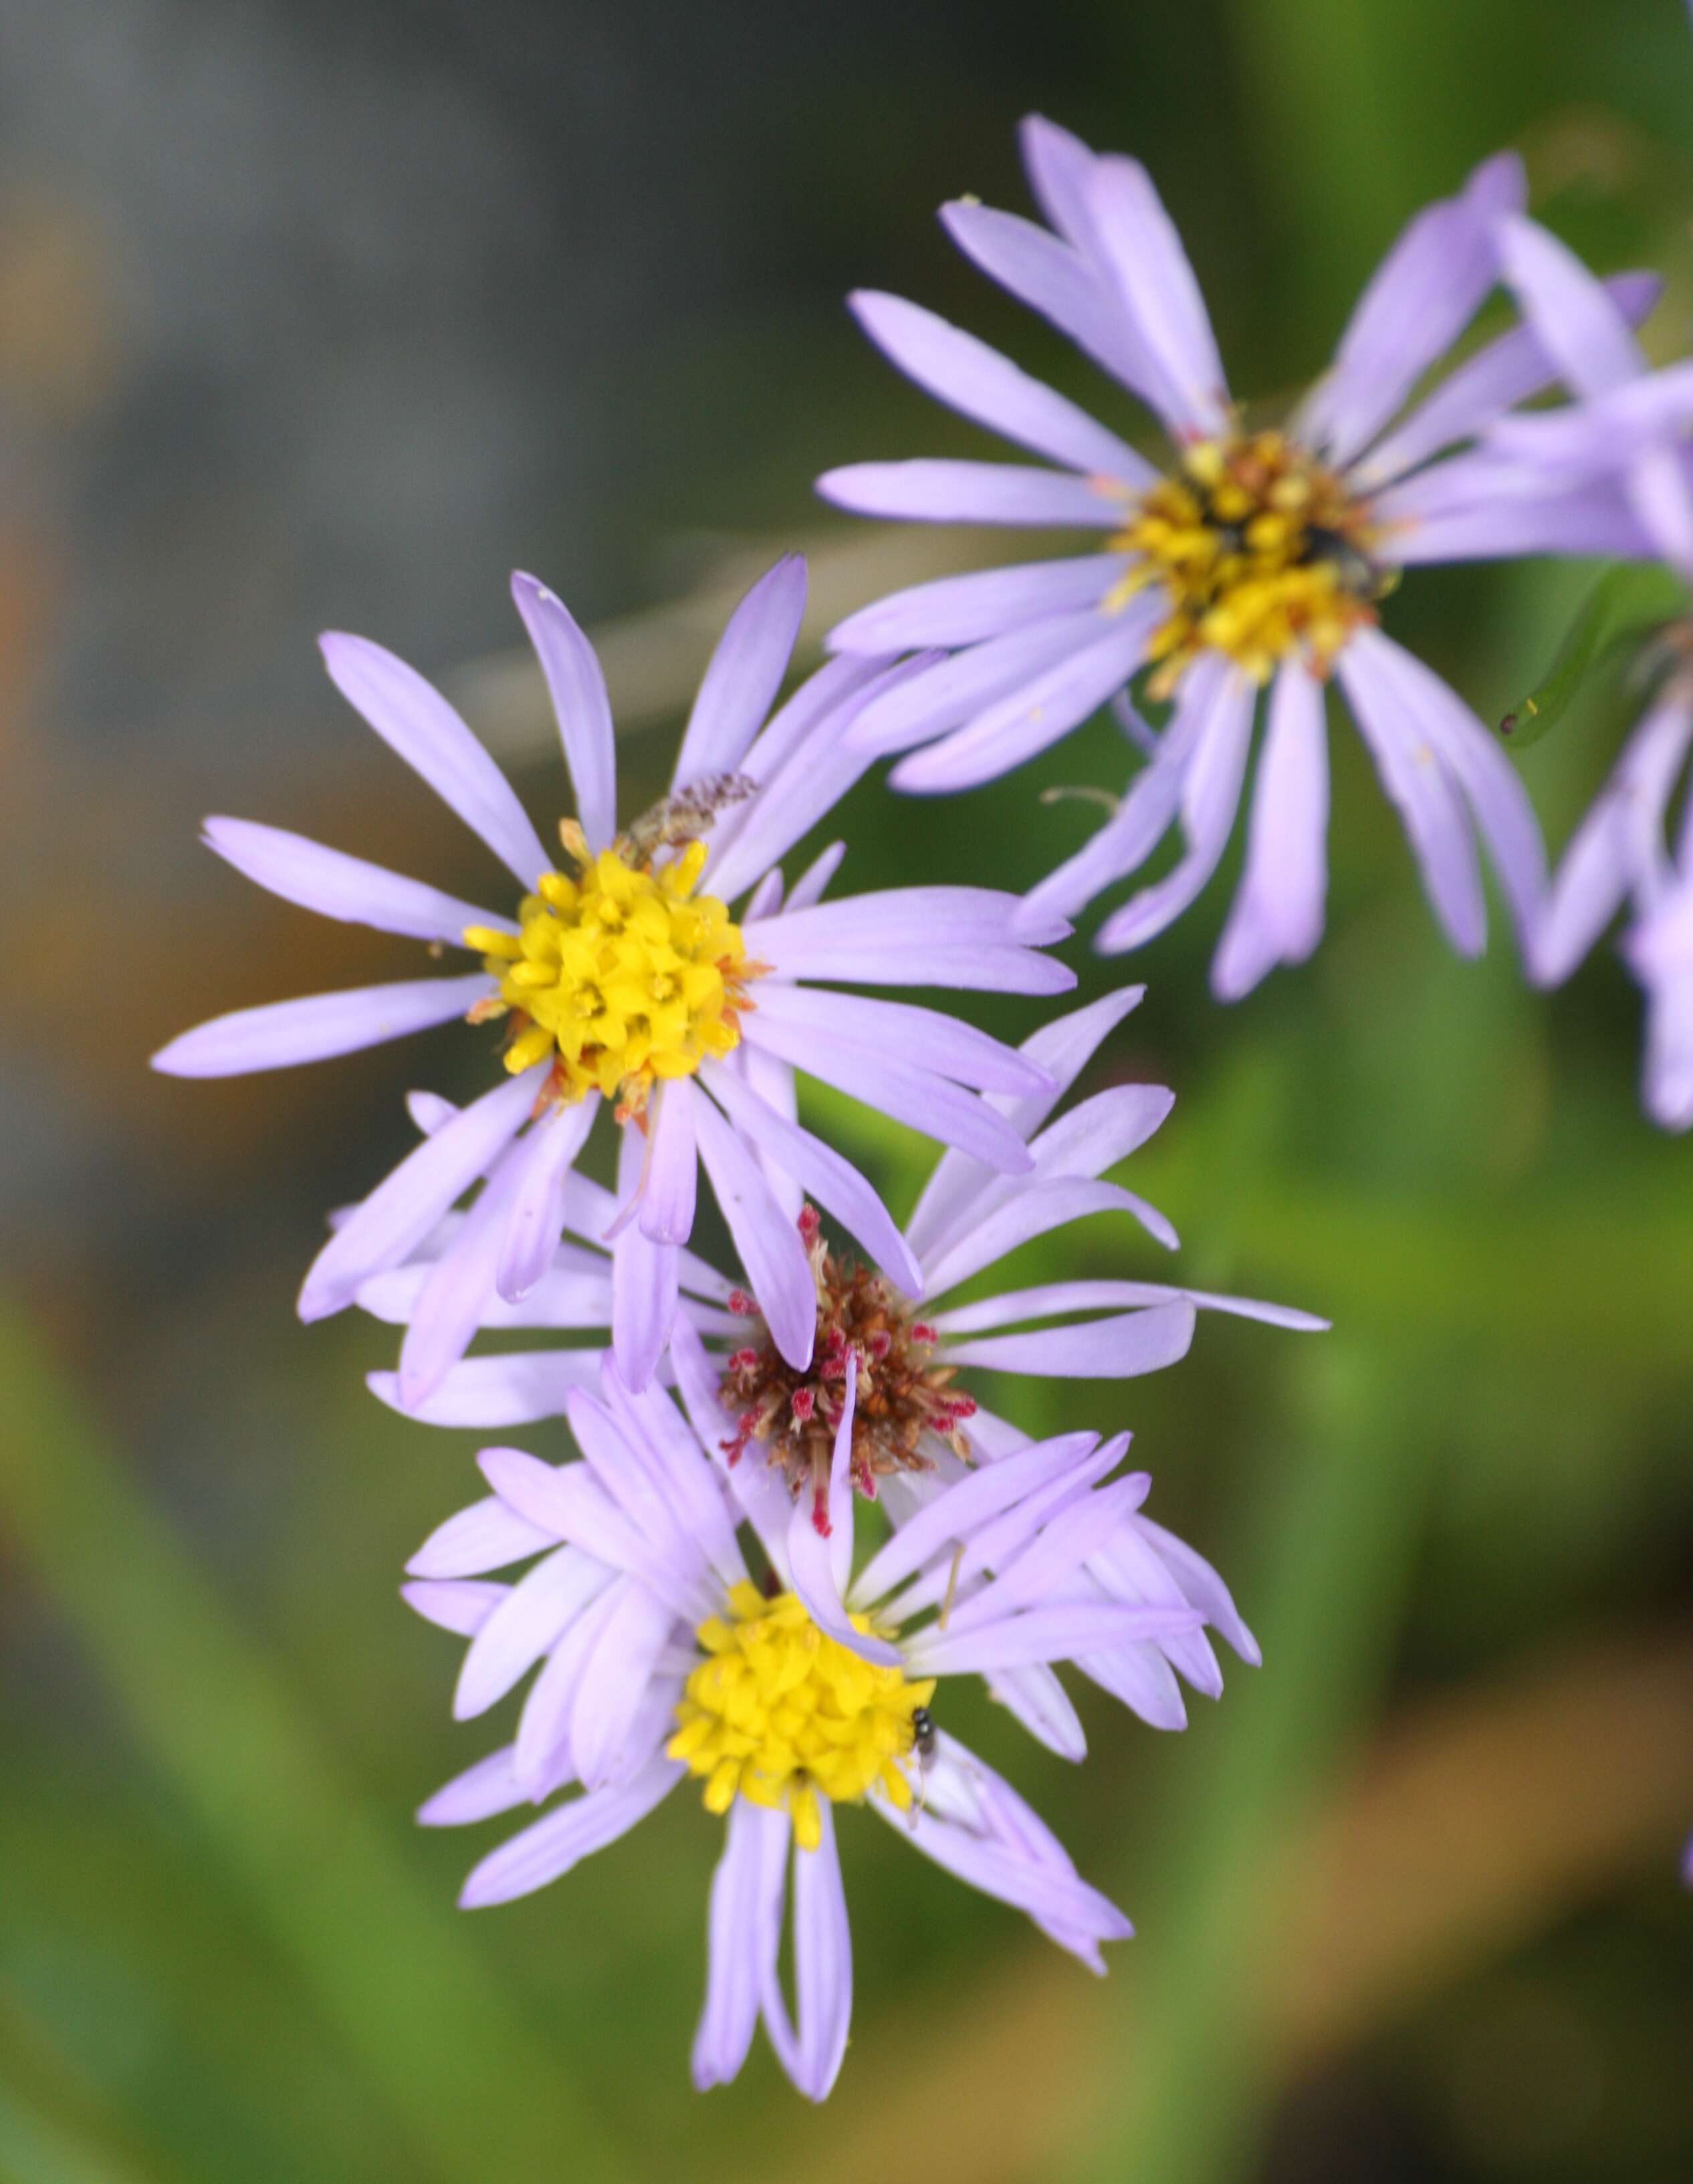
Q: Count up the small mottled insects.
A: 1